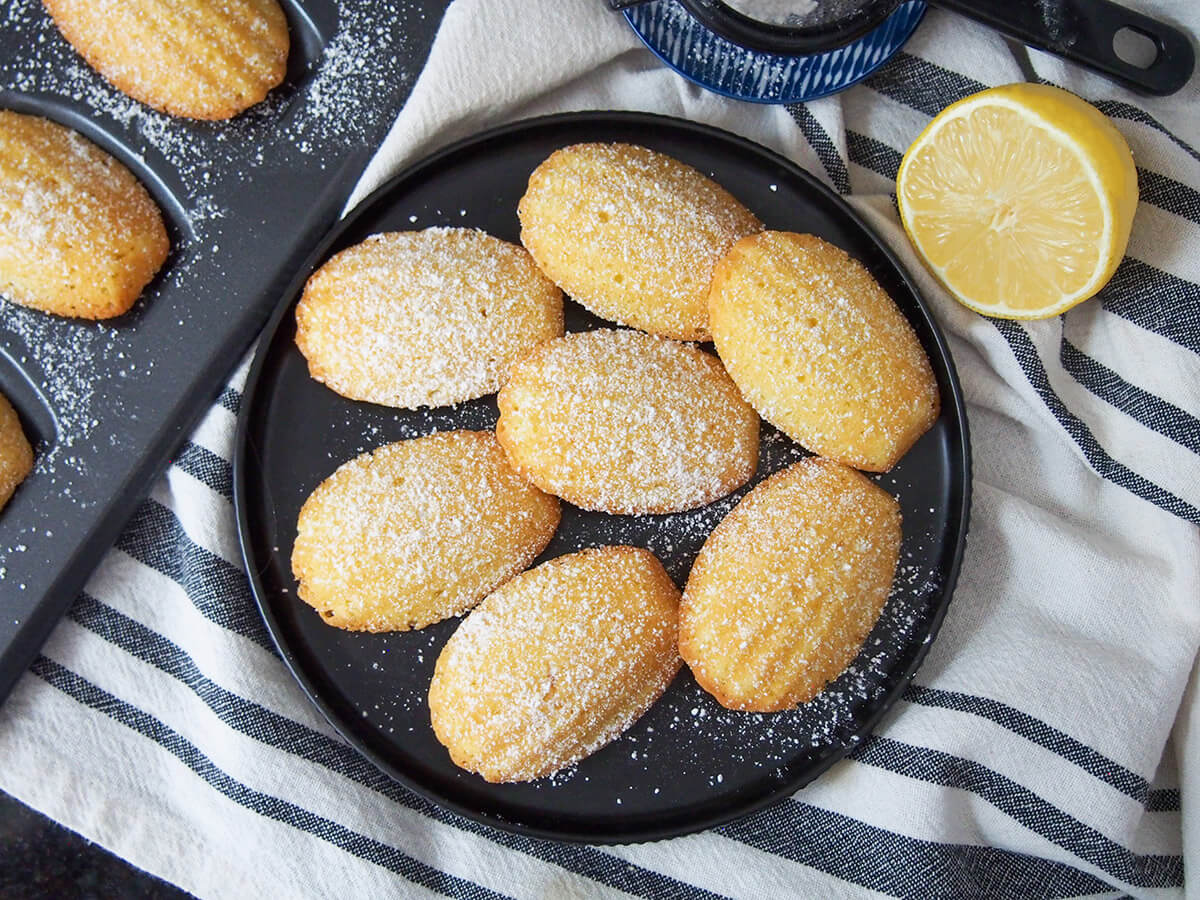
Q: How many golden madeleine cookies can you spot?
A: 10